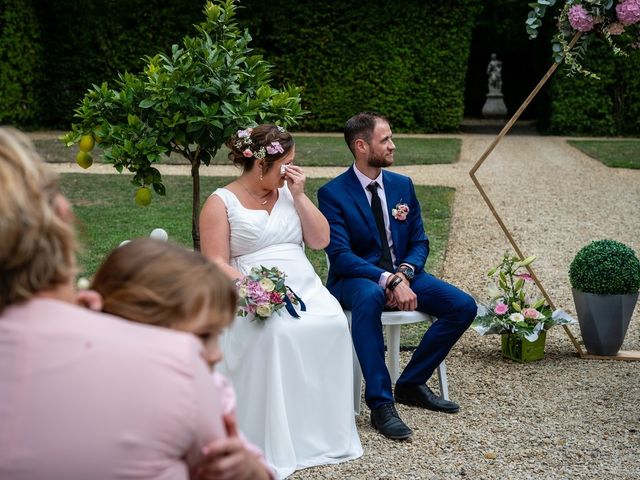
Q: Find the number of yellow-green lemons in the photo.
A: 3